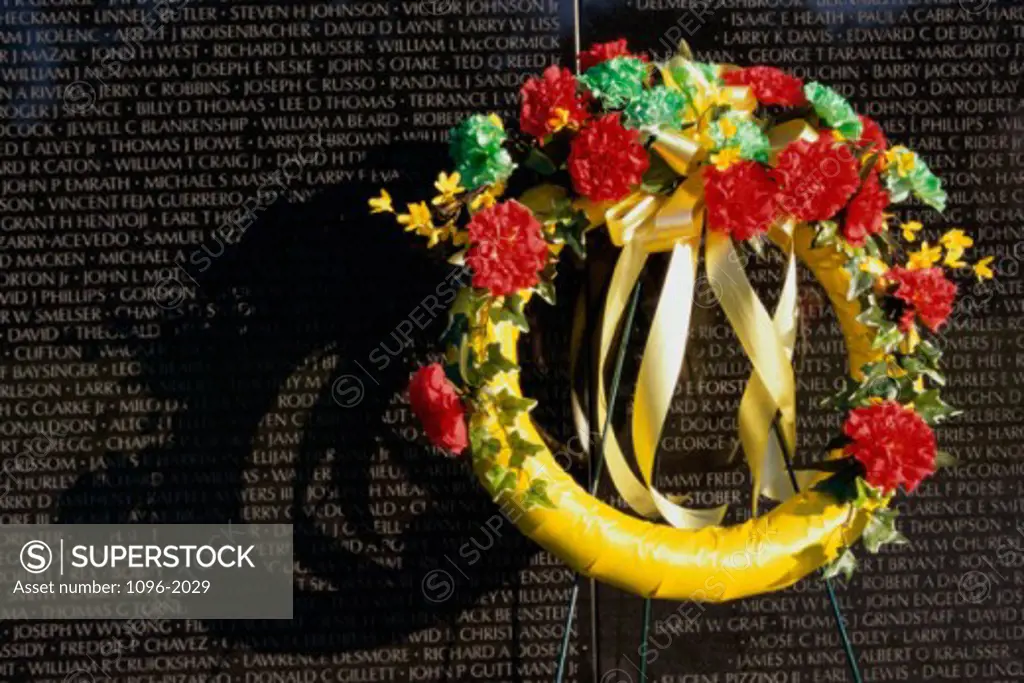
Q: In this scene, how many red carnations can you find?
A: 12